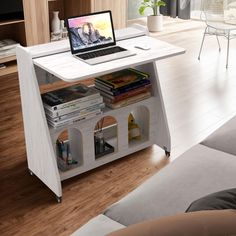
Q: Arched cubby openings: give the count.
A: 3